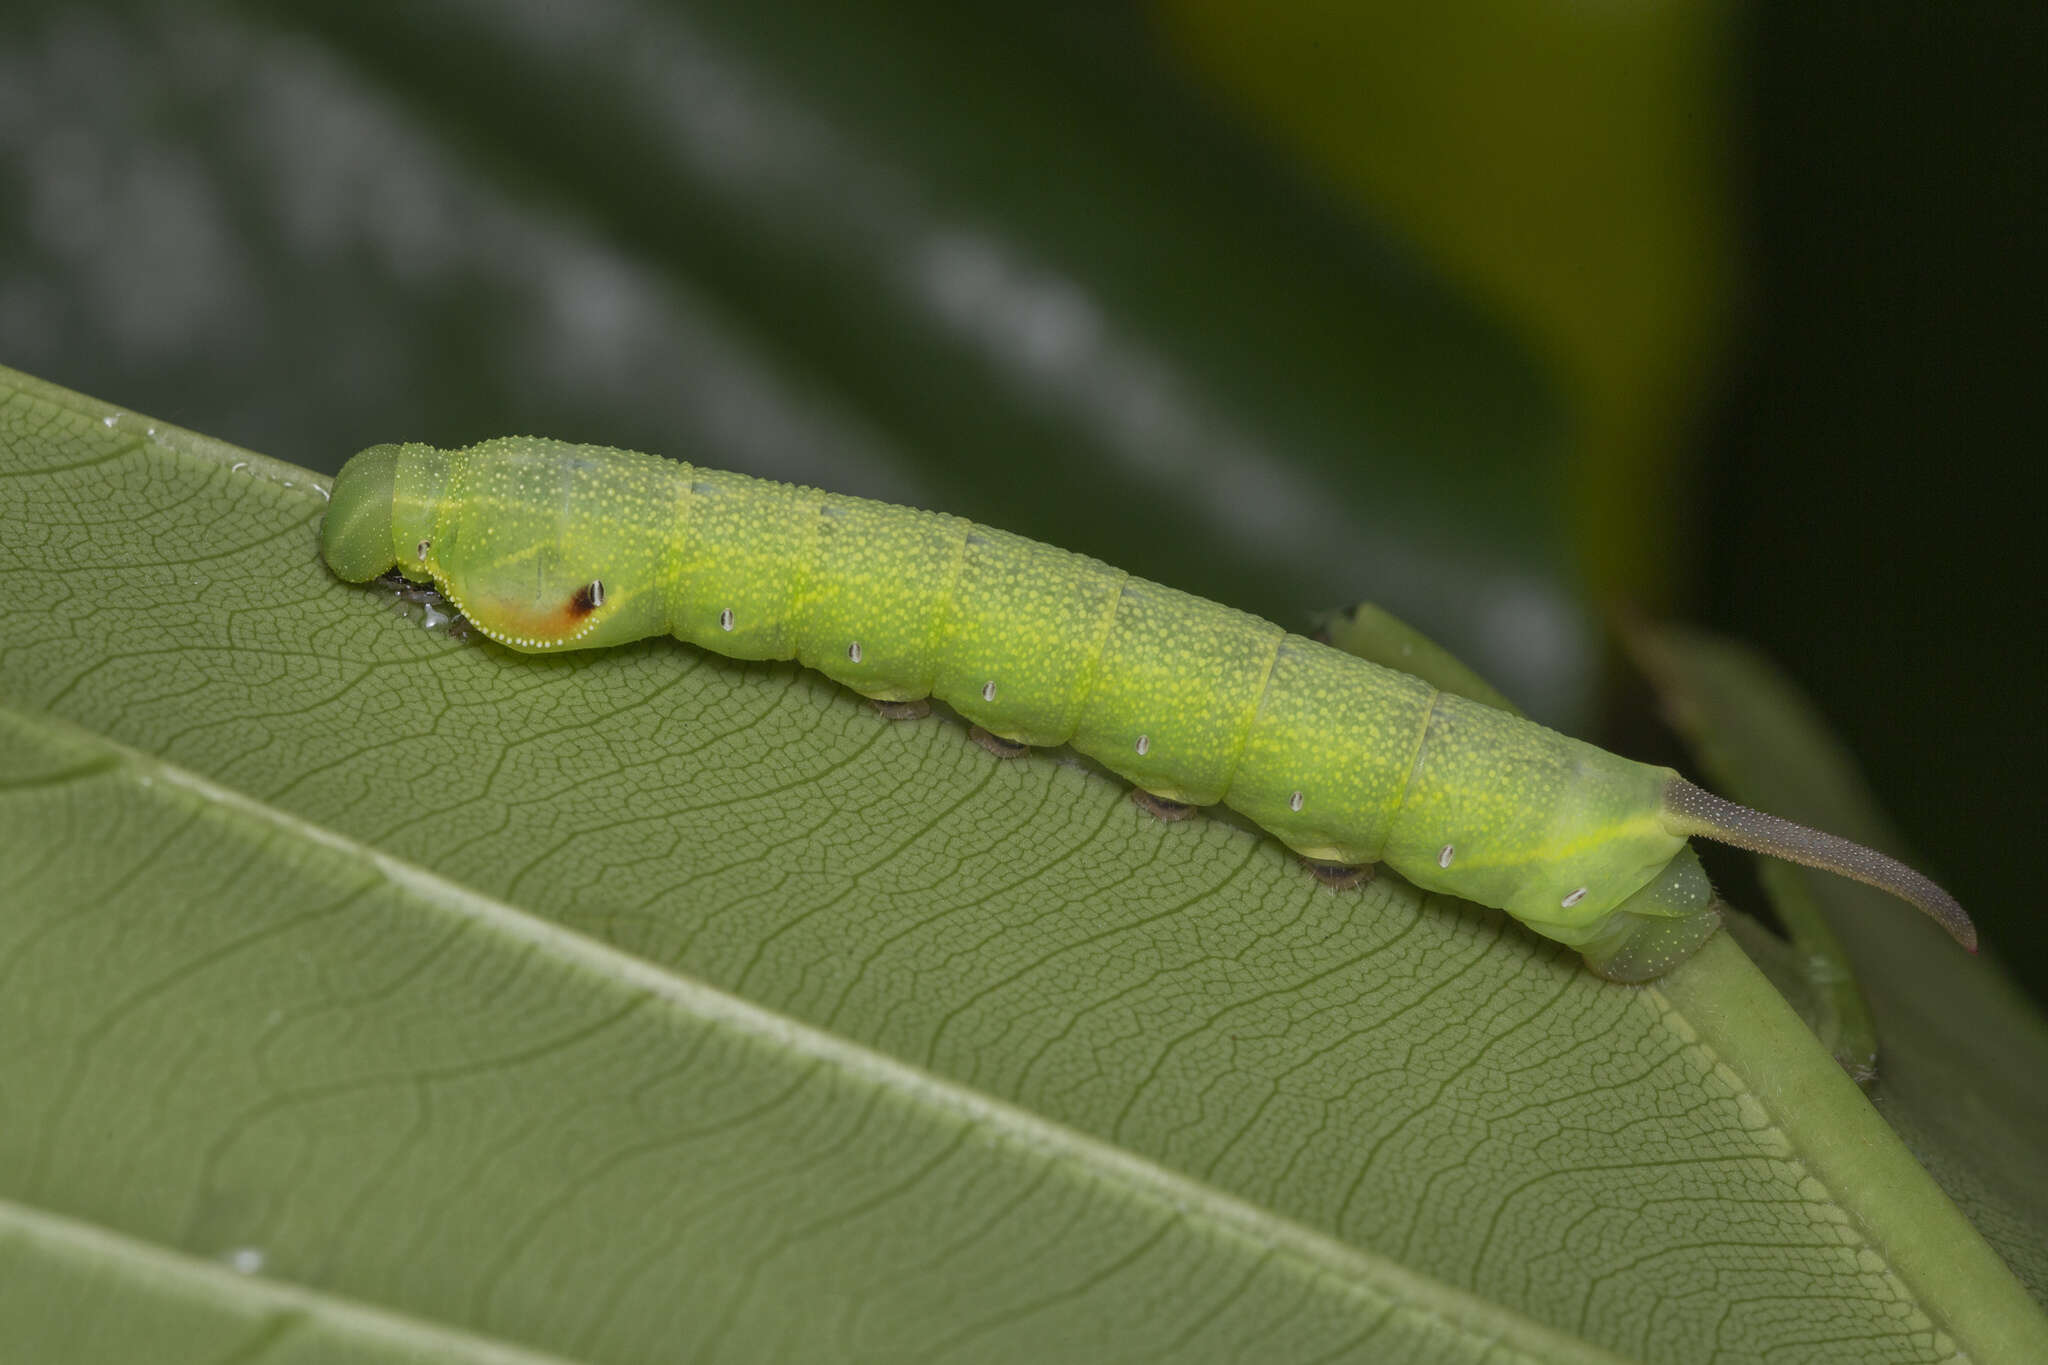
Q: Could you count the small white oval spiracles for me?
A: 9